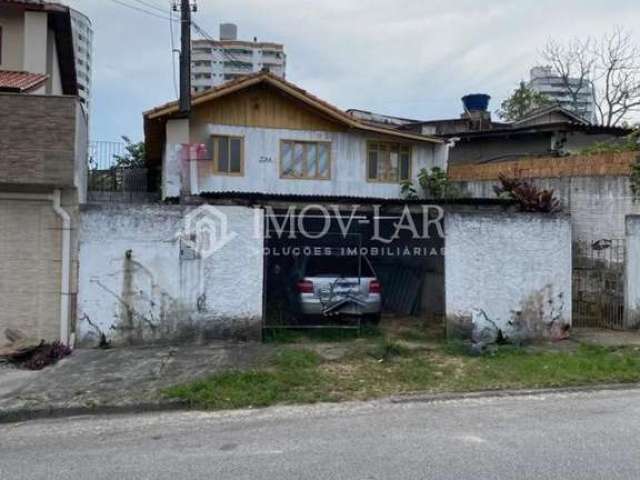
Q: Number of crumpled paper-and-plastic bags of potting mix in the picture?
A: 0